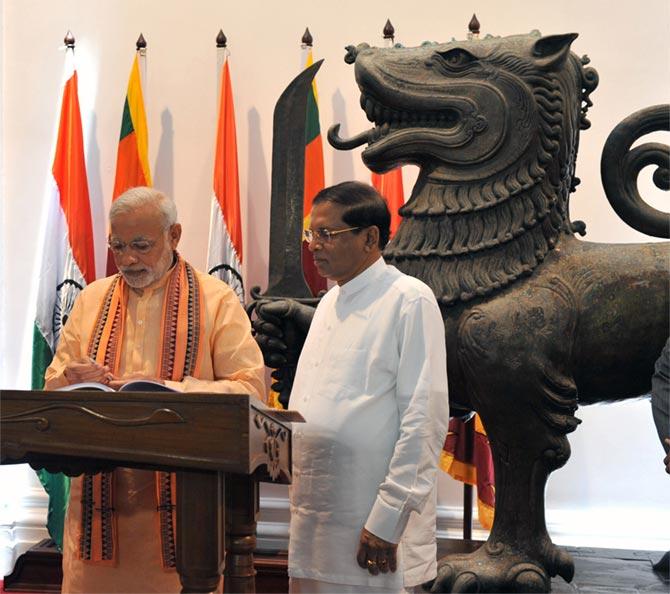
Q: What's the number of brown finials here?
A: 6